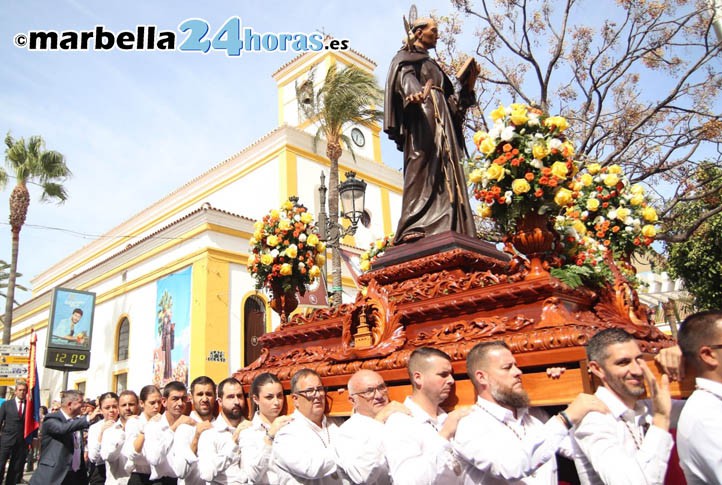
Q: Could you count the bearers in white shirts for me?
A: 13